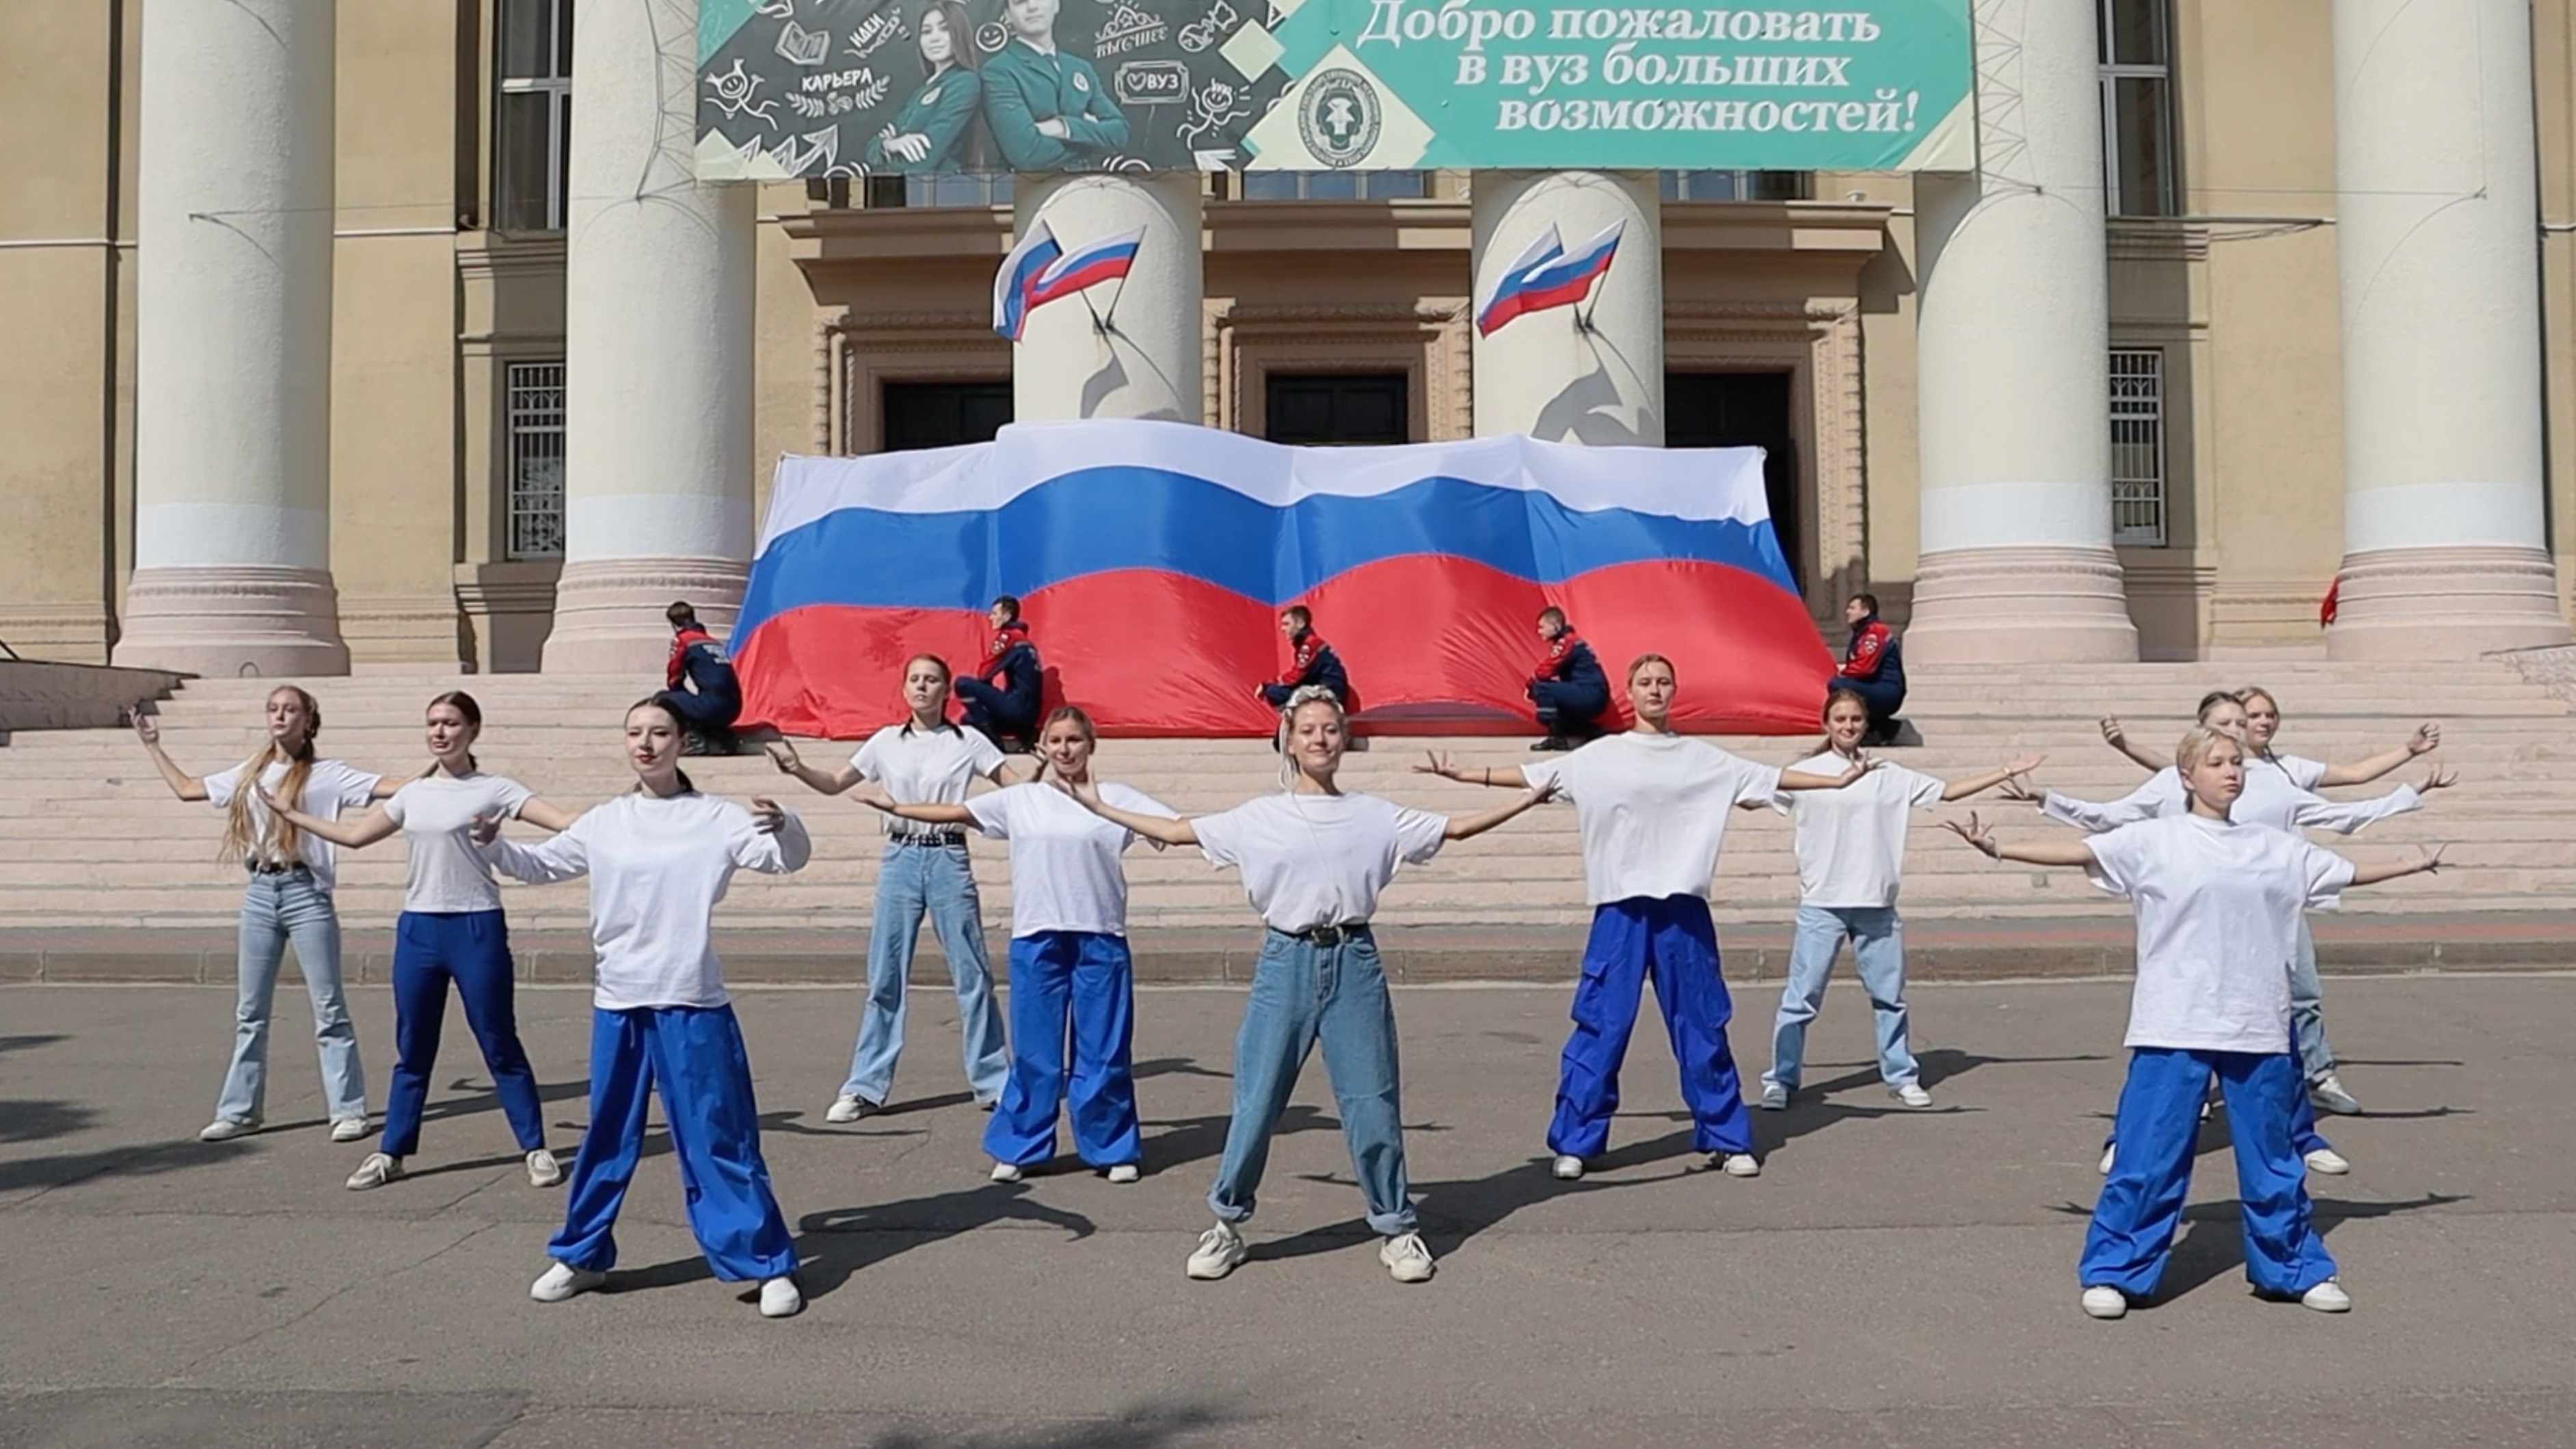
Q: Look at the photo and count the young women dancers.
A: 11